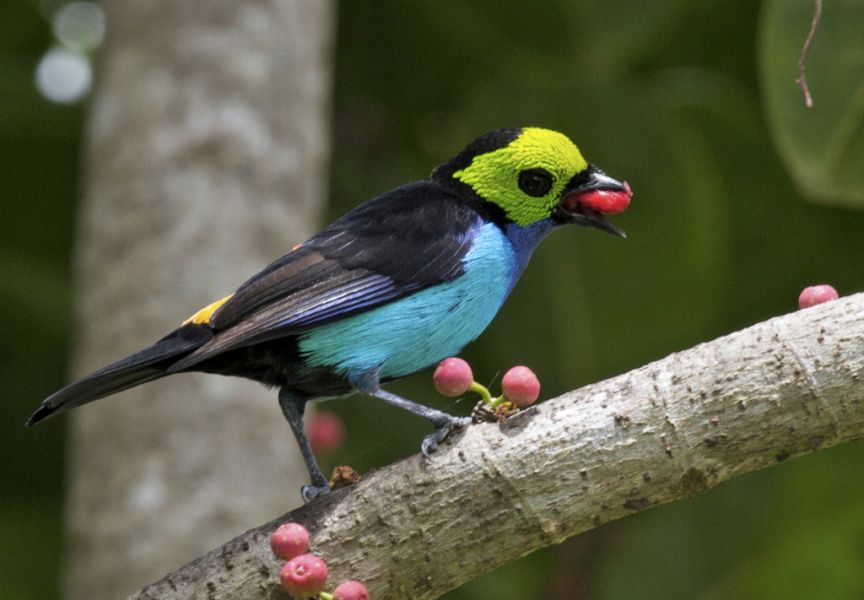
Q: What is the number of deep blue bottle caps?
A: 0